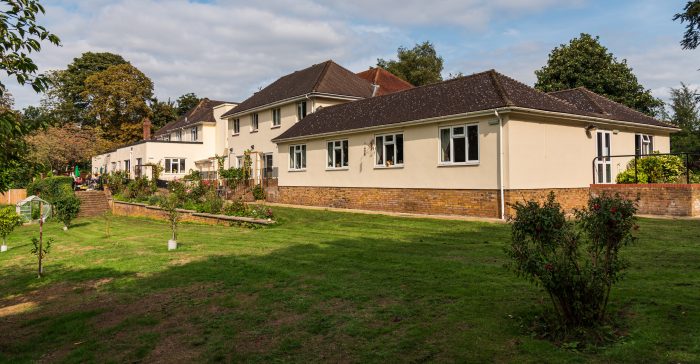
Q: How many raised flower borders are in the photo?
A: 1